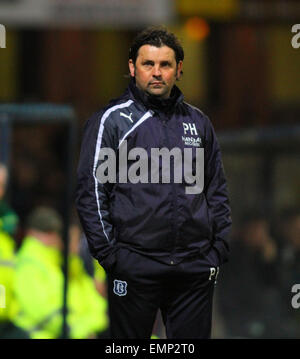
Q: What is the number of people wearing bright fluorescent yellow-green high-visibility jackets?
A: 3